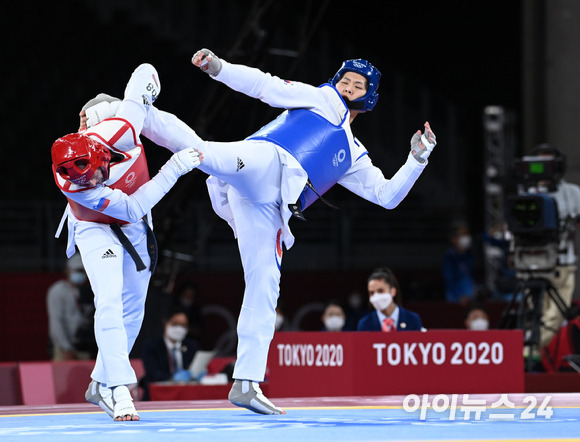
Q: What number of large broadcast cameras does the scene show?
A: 1